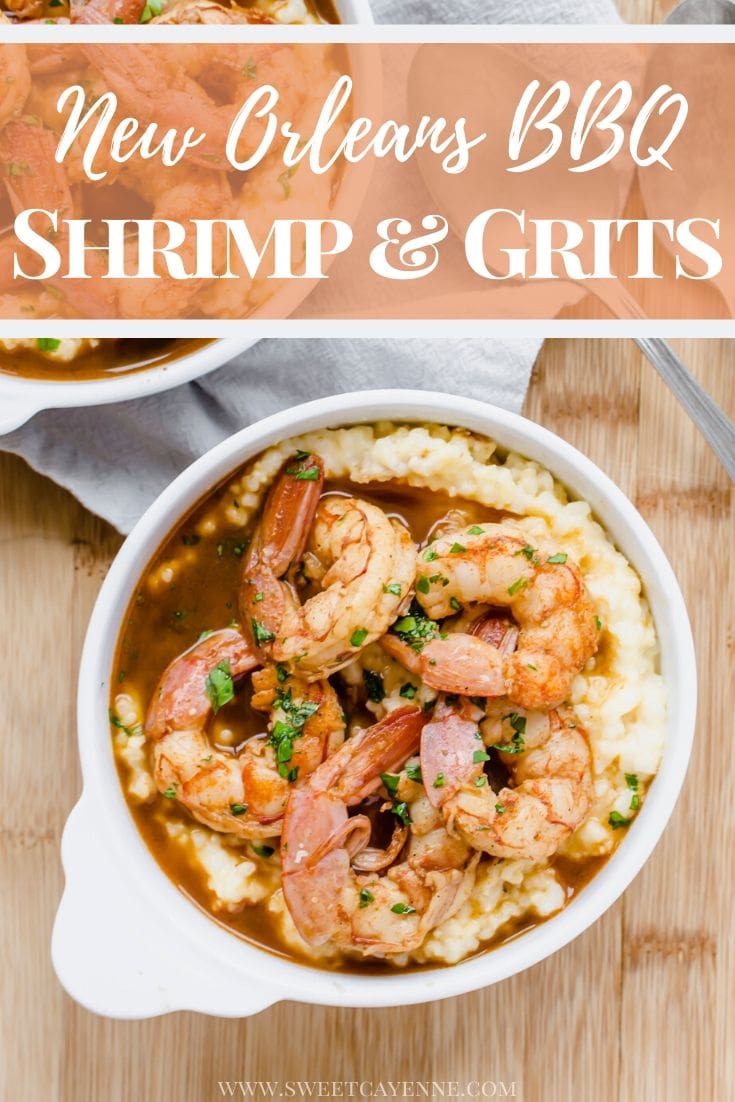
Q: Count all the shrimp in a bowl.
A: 5